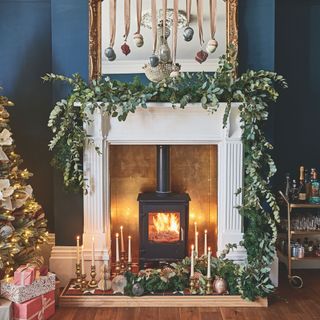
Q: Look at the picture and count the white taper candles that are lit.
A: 11